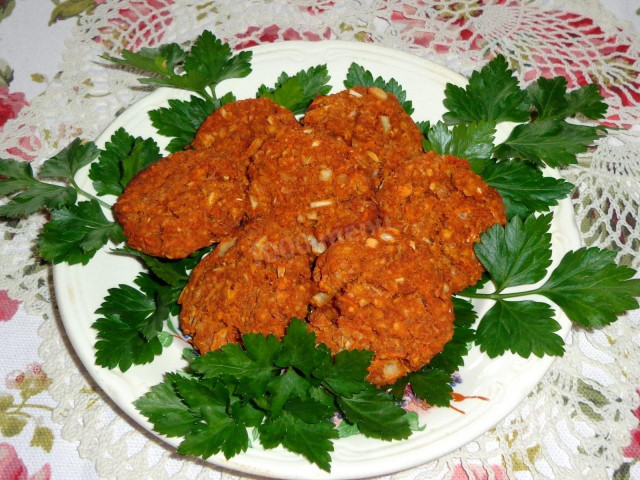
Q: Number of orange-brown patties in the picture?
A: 7